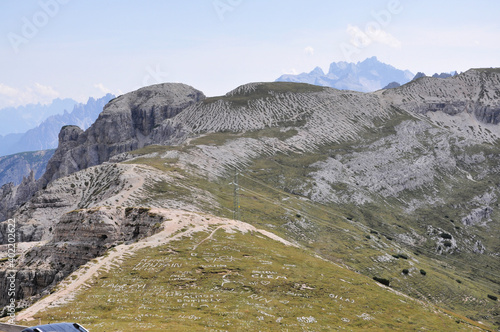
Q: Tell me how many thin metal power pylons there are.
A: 1